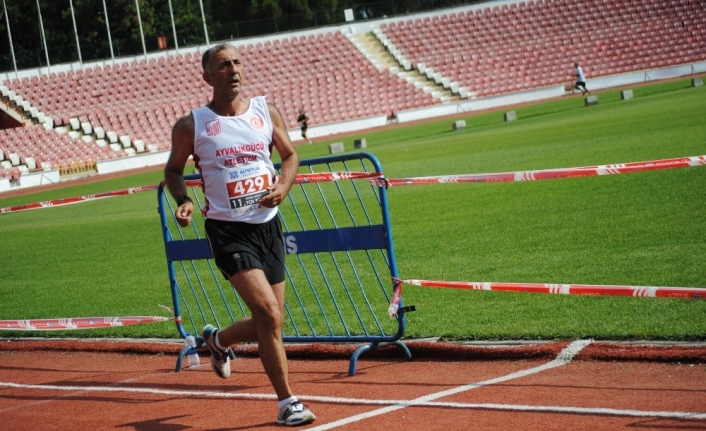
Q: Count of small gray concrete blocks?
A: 7